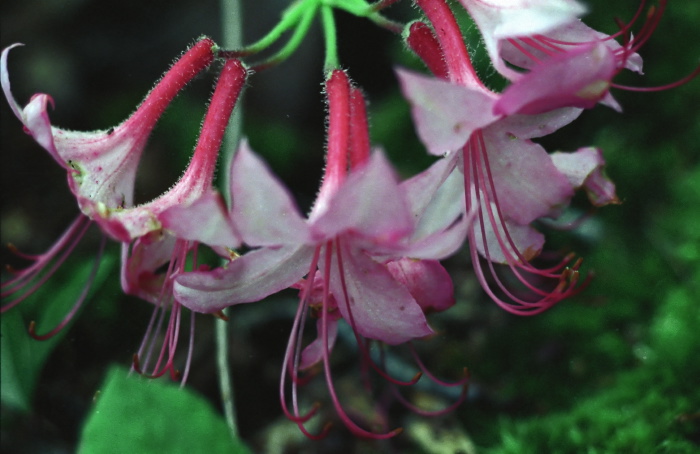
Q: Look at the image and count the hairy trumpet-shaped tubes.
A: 6